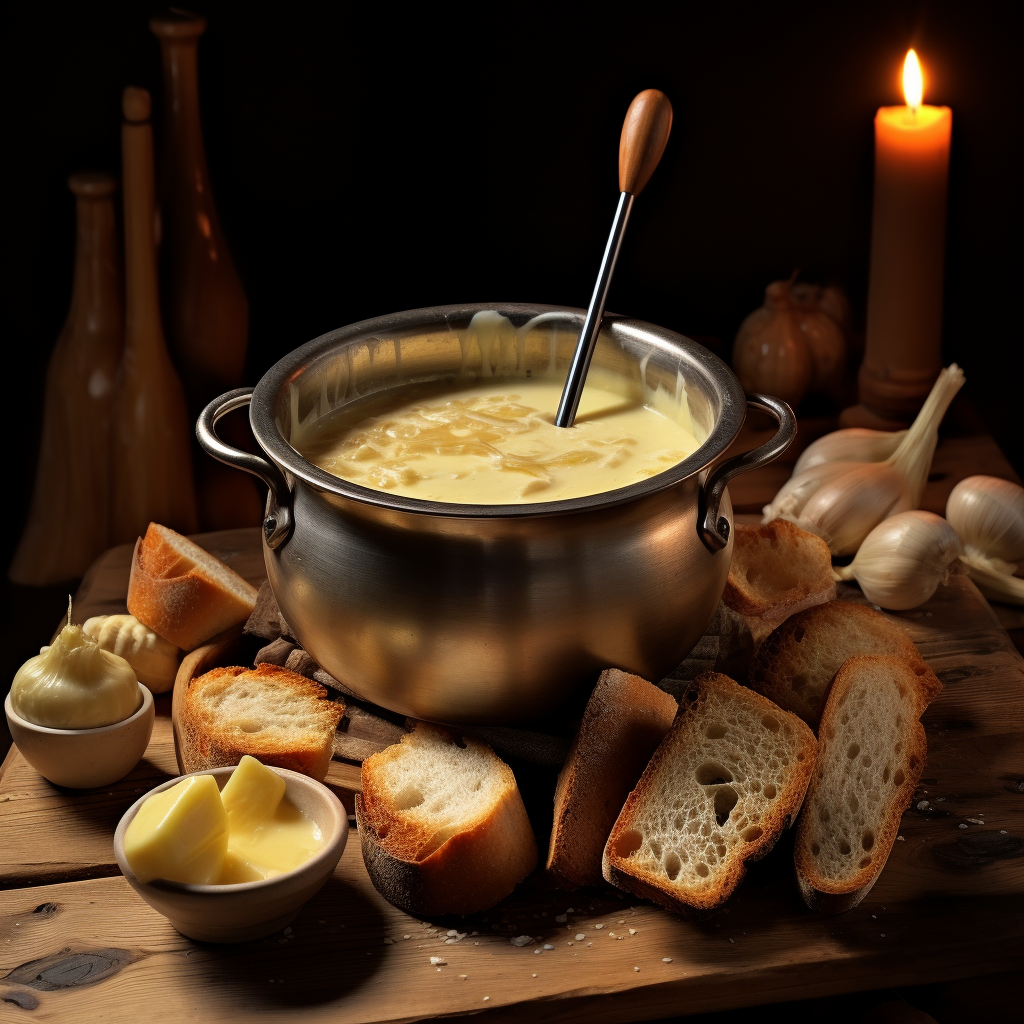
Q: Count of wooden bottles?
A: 3